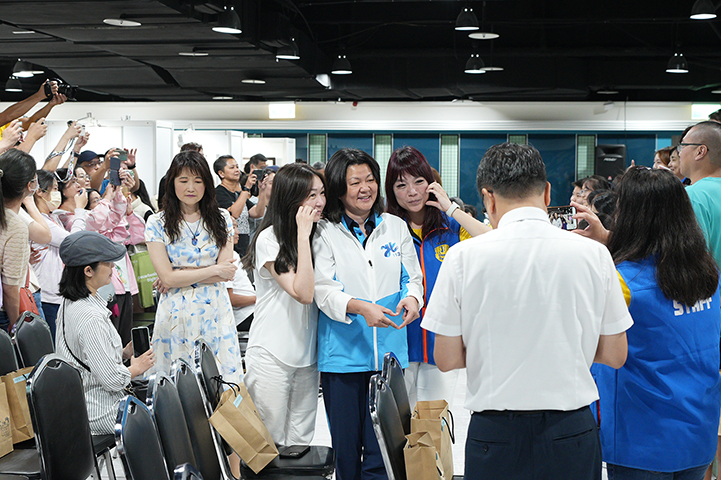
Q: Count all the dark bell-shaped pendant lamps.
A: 9